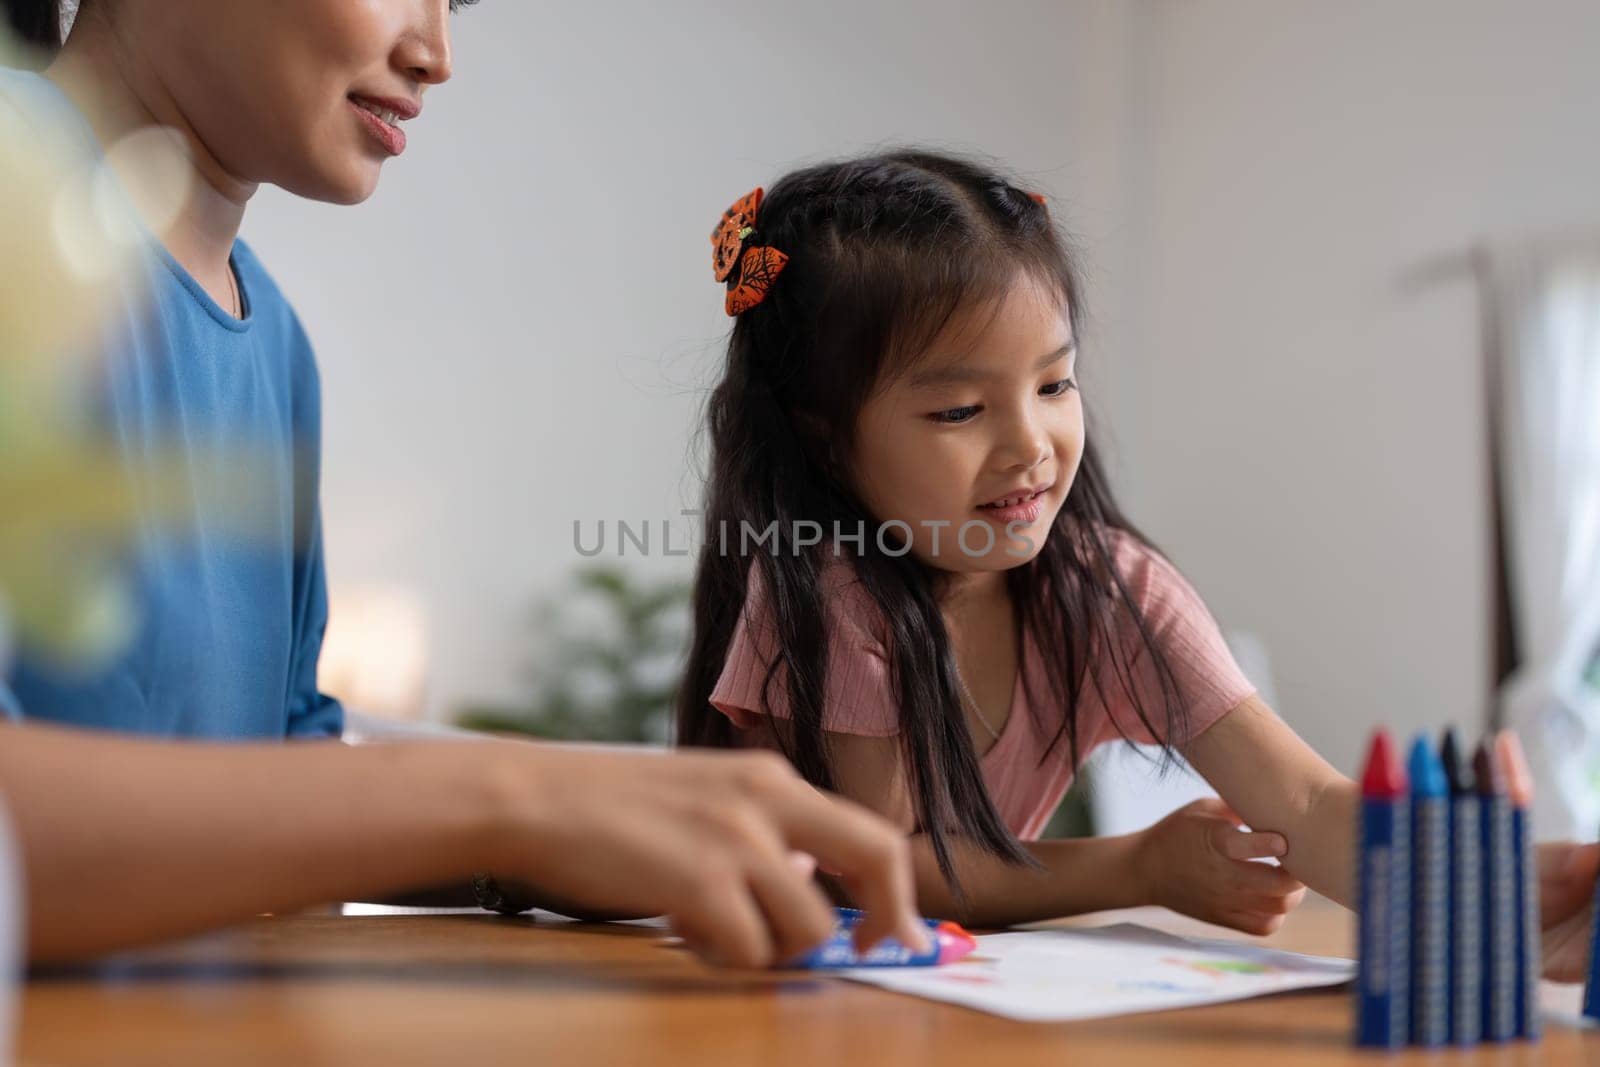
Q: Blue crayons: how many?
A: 1